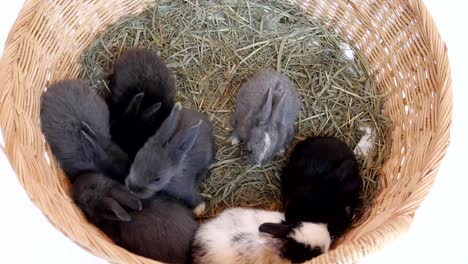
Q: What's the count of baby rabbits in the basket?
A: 7